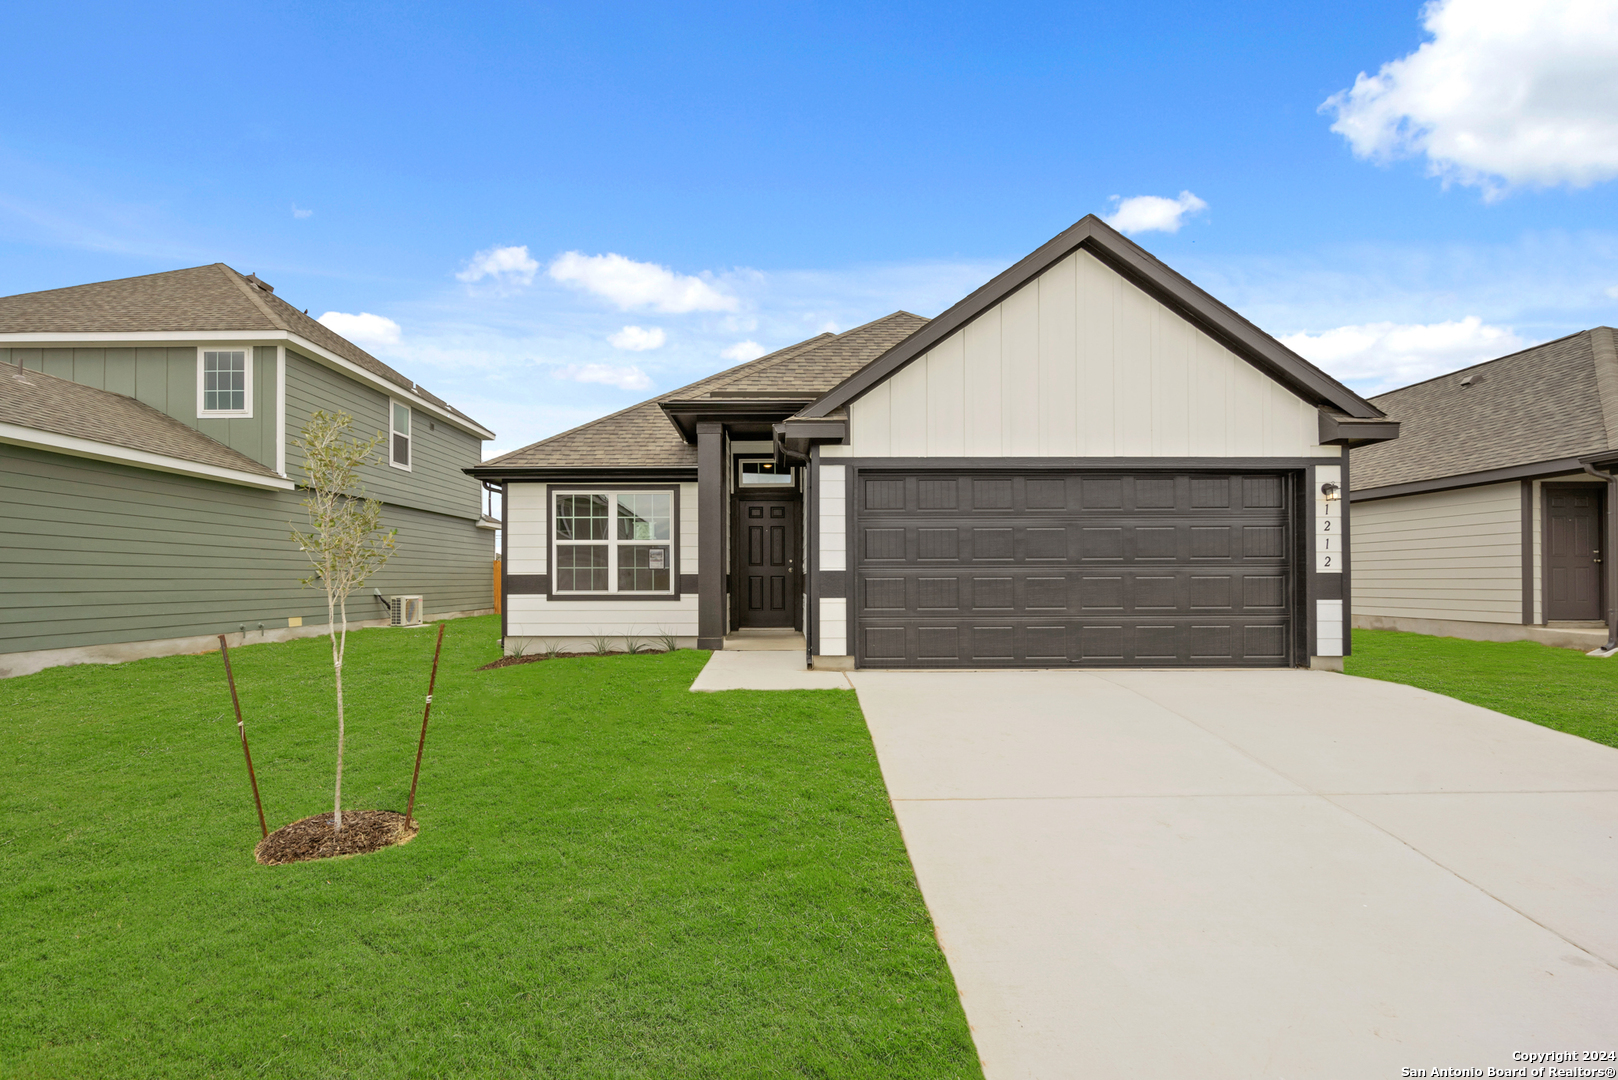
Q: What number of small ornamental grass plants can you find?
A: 5